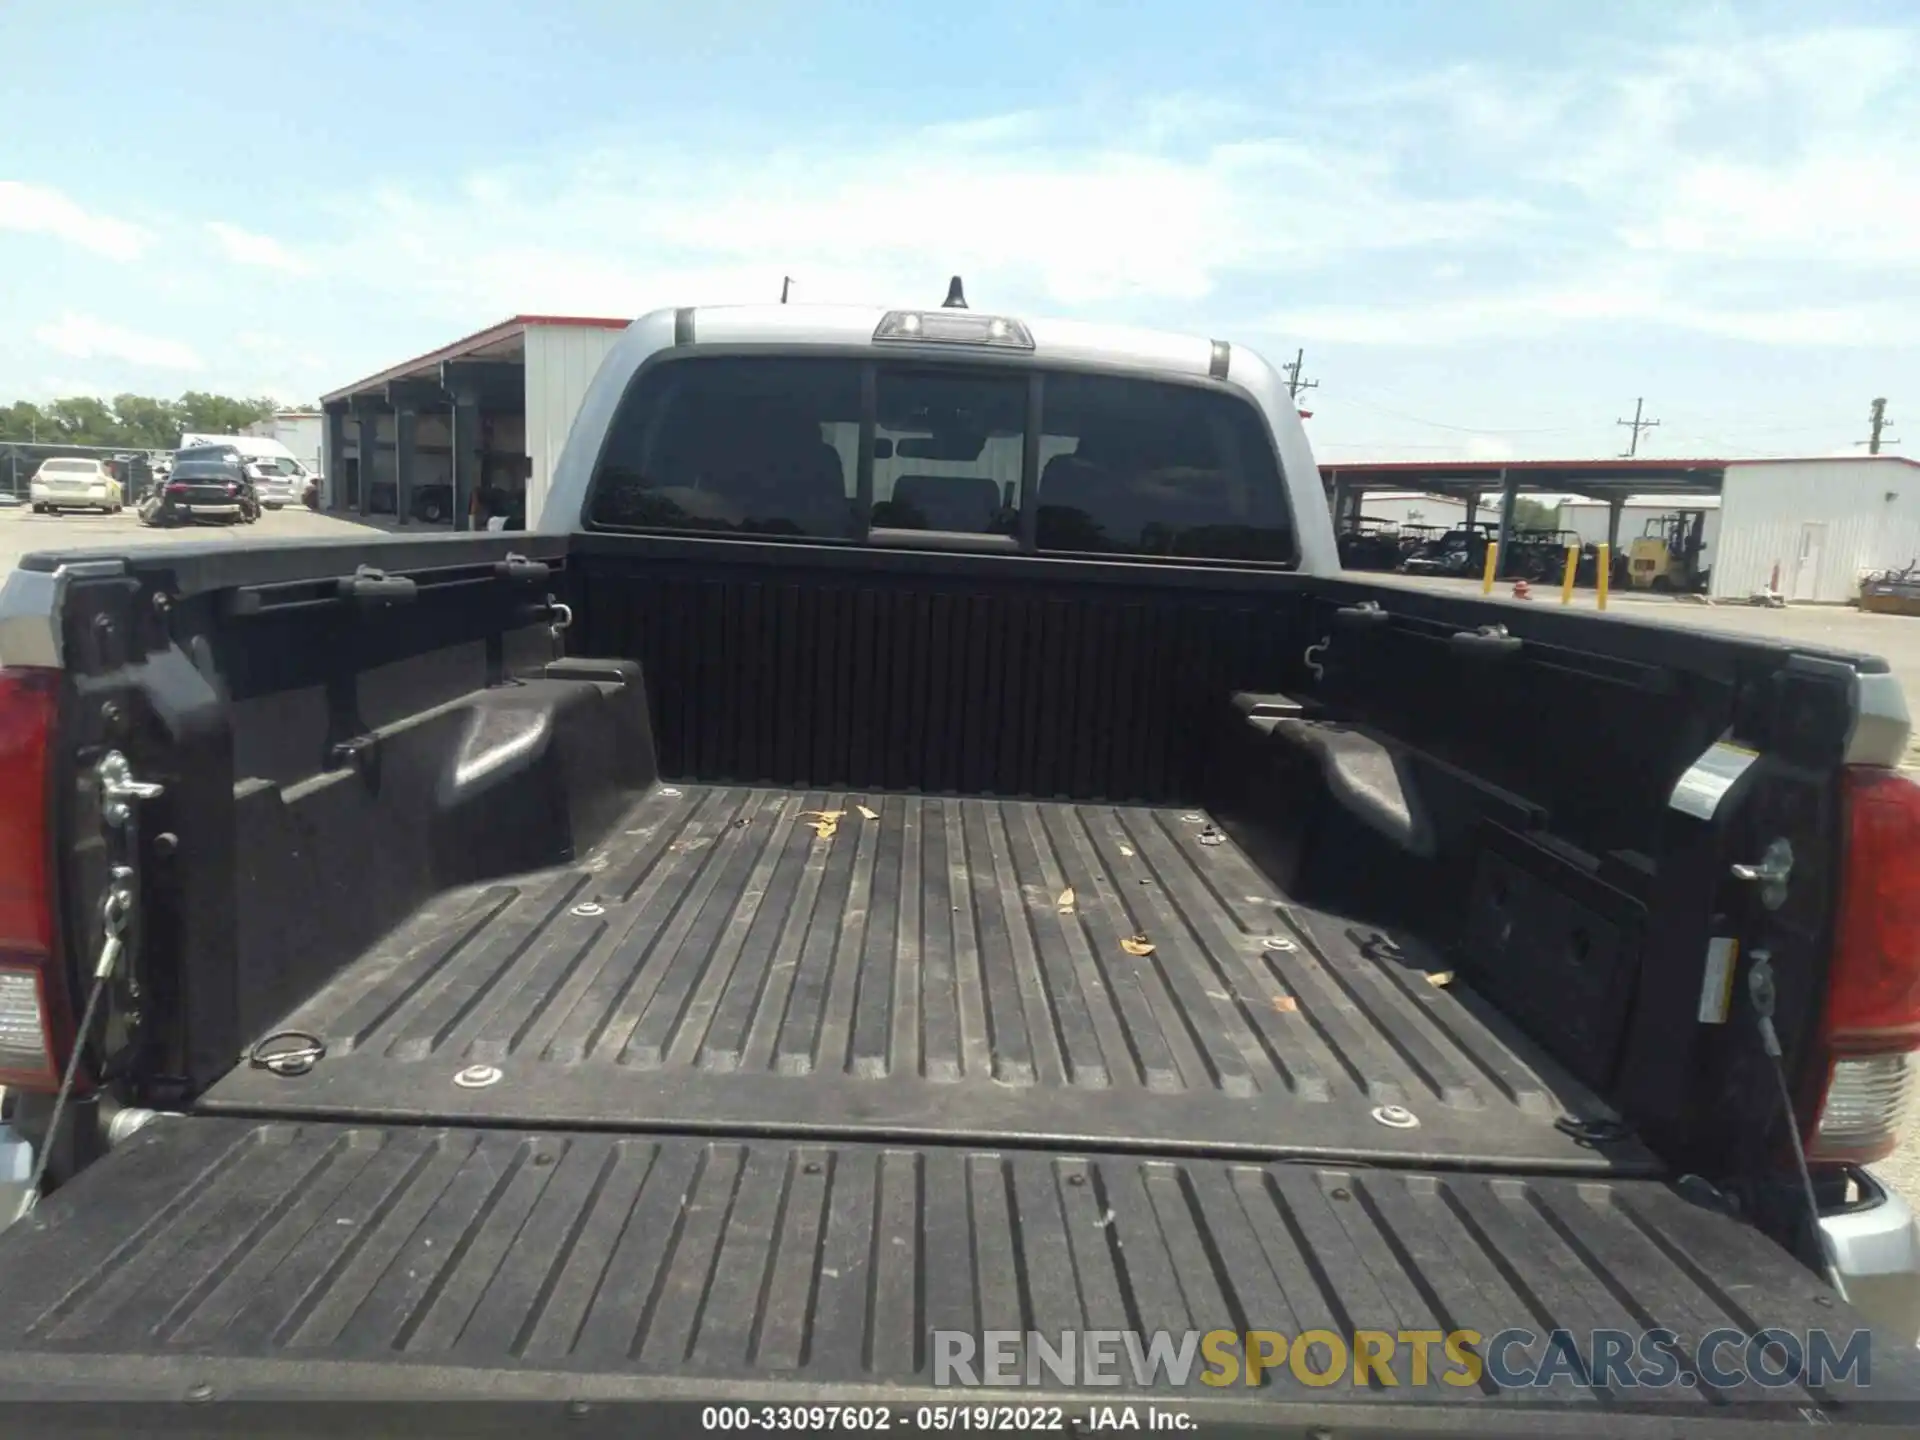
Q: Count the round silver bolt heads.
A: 6